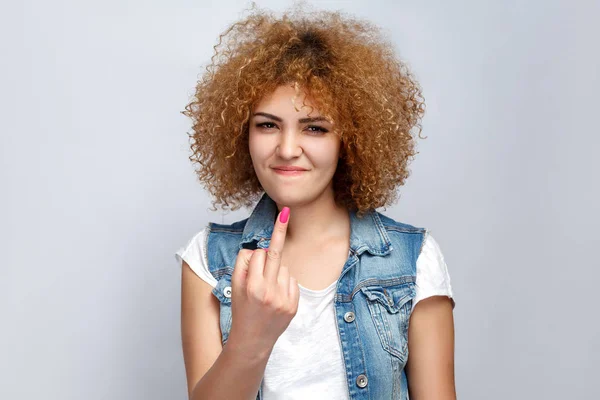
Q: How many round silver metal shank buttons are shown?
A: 3